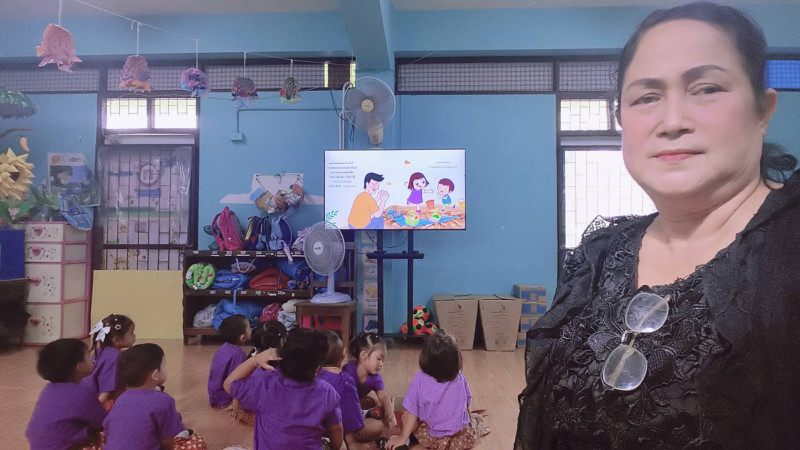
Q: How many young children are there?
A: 9